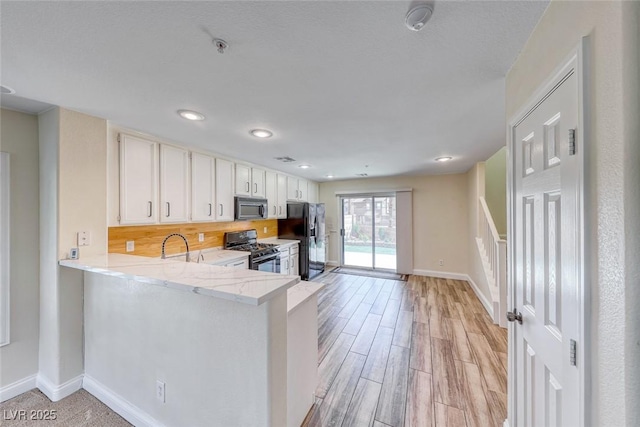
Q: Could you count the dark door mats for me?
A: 1